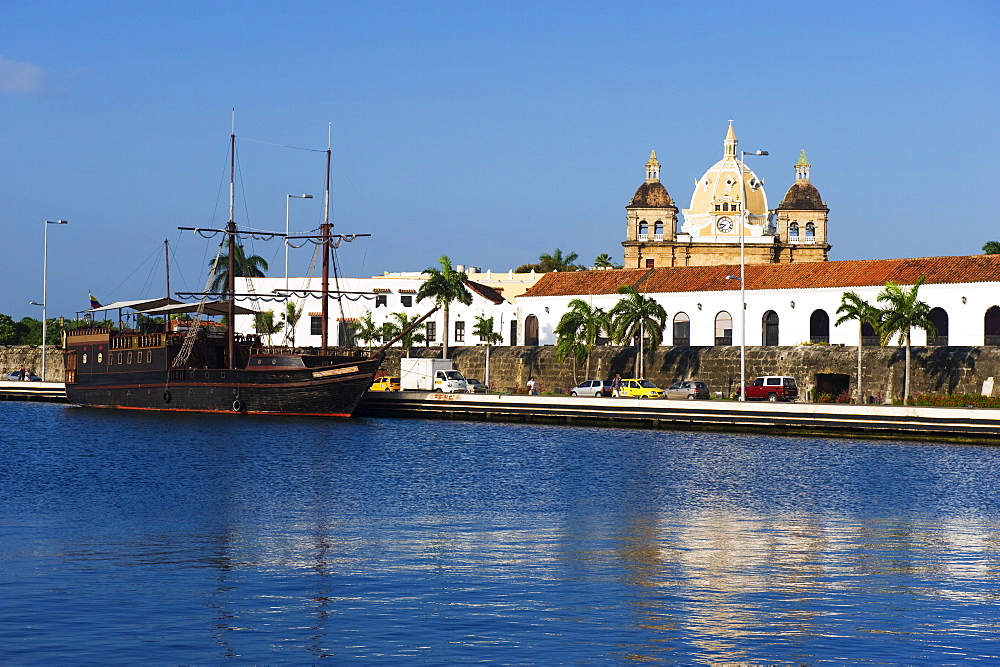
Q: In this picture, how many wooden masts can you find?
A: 3